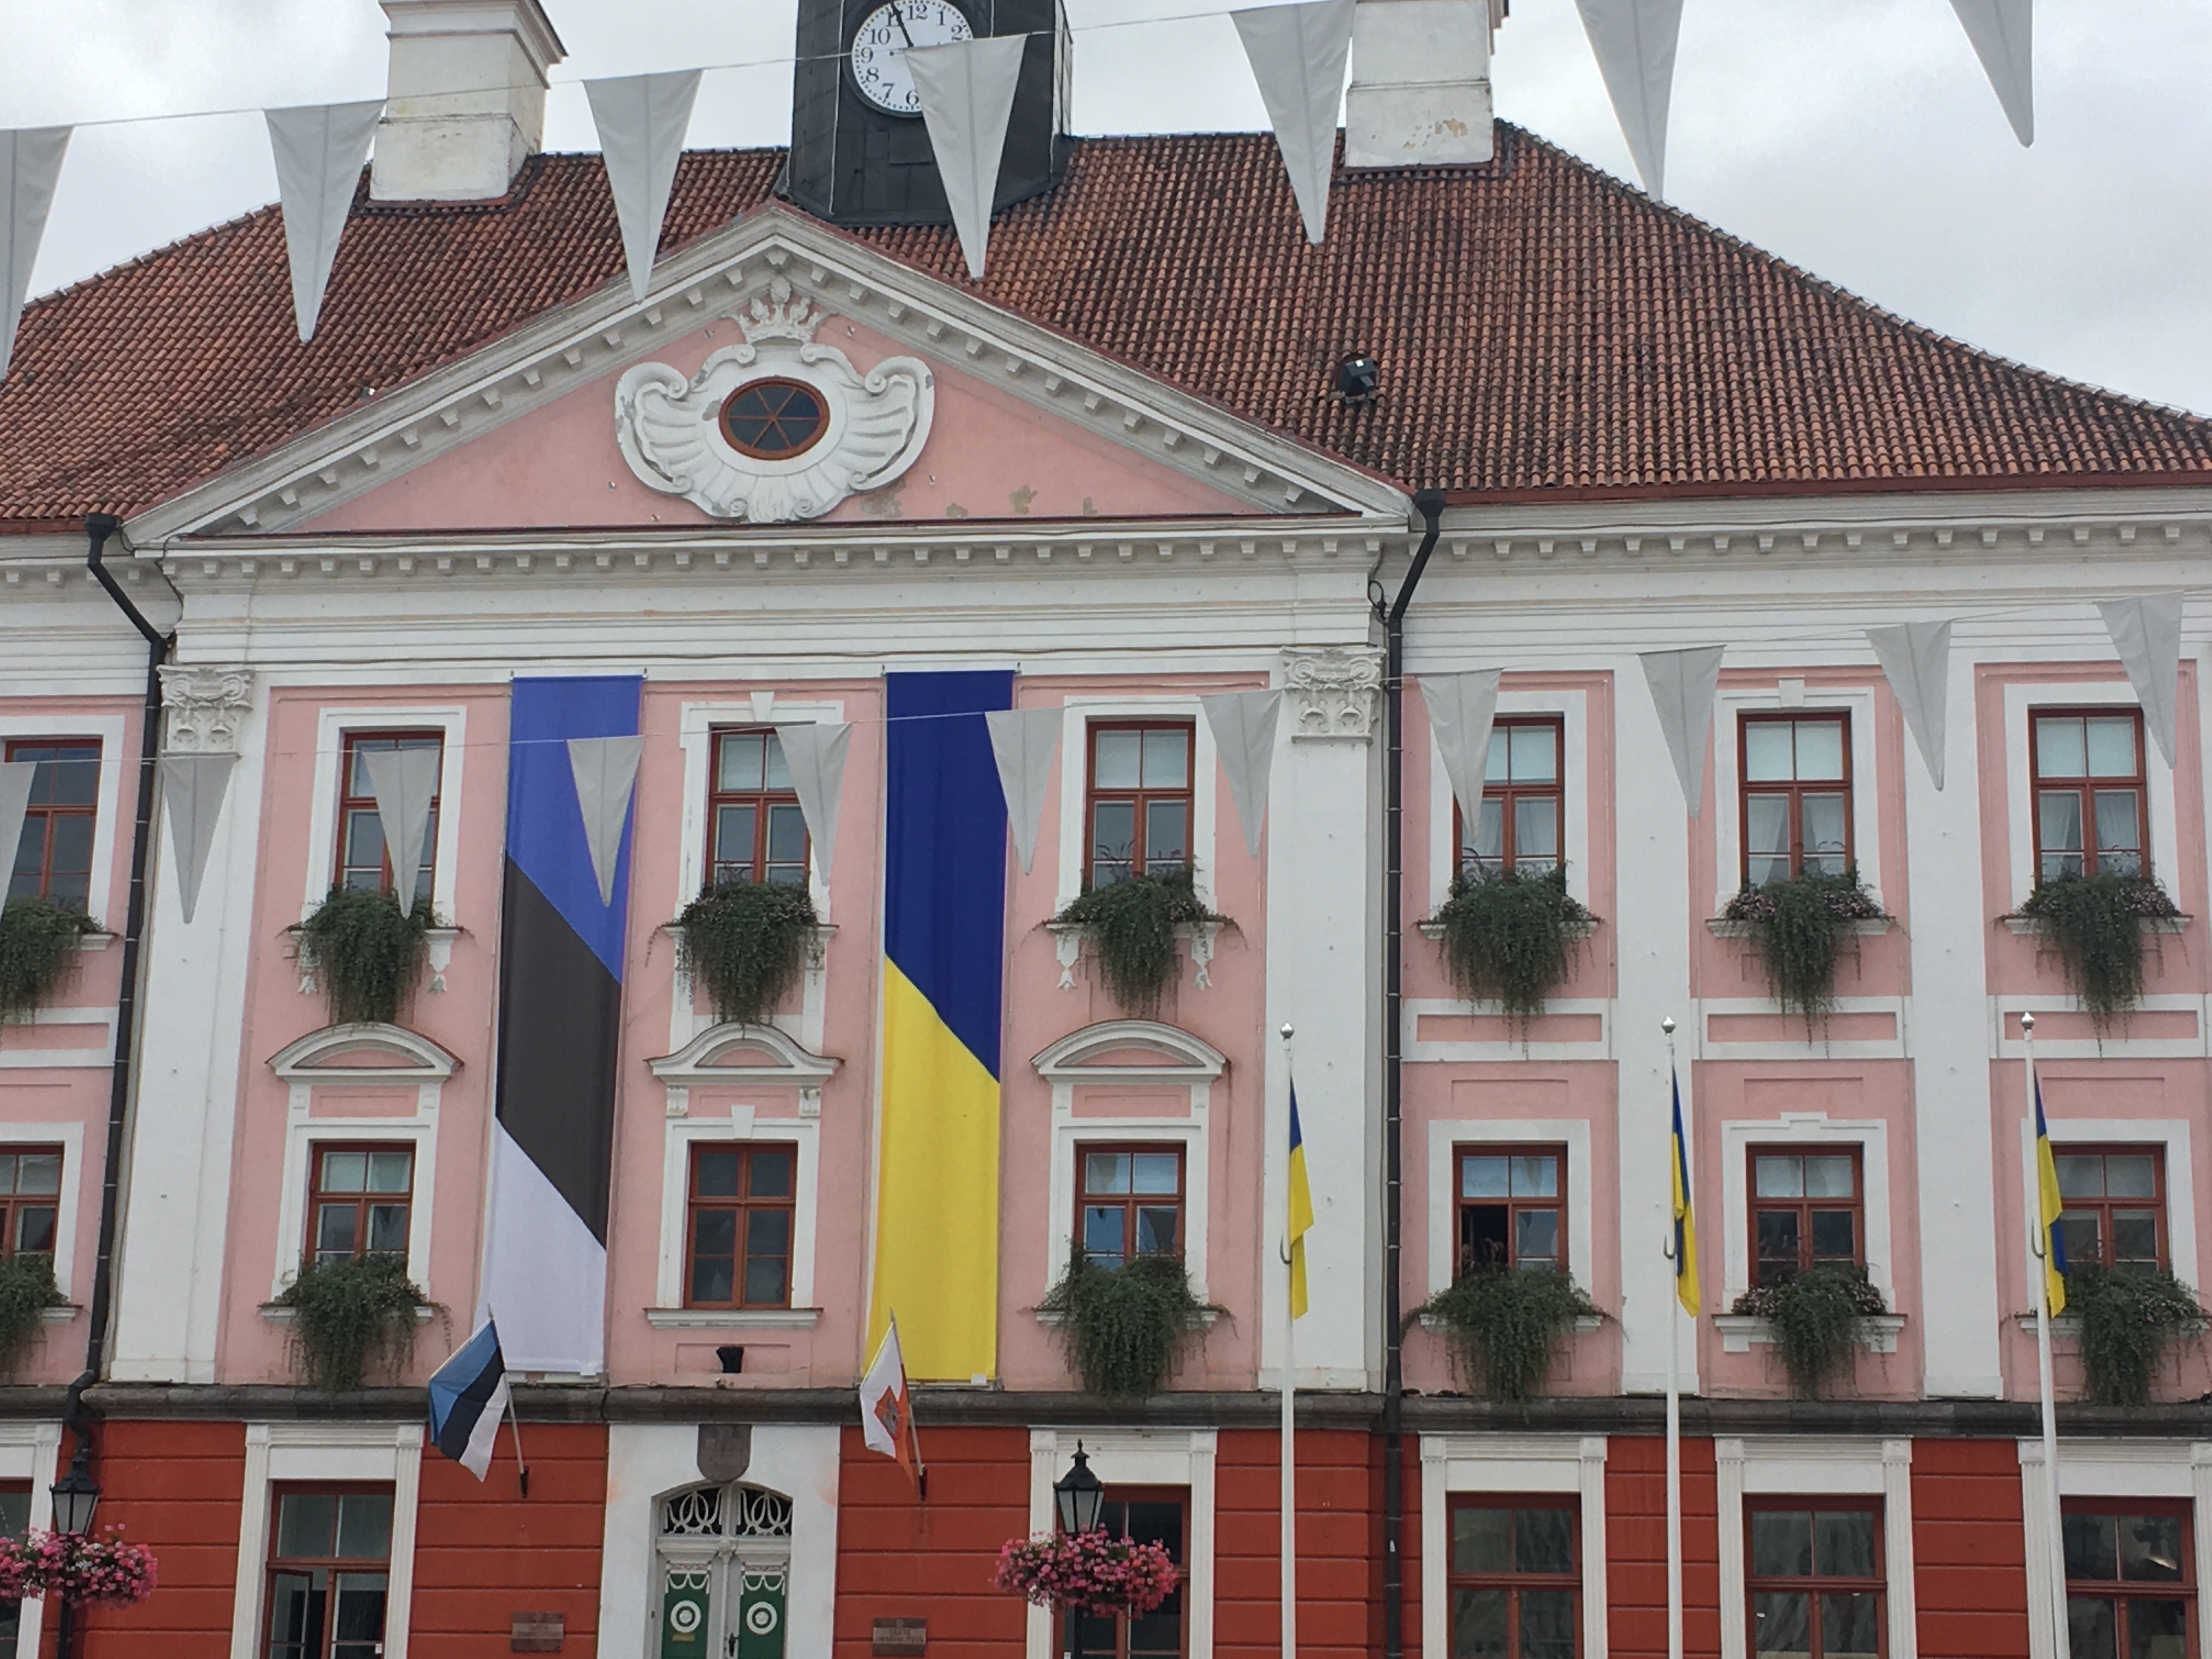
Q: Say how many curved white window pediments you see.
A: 3